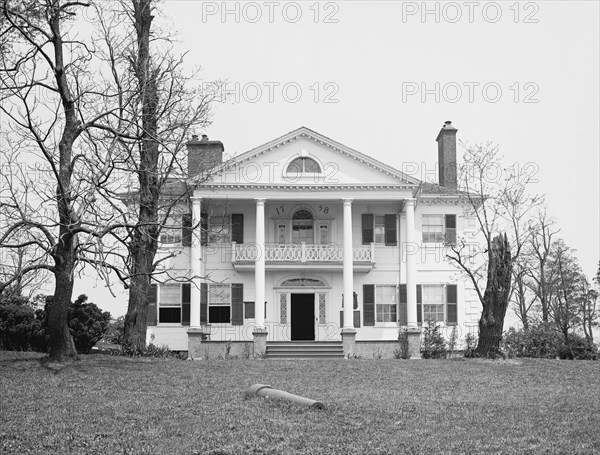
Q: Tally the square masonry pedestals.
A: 4